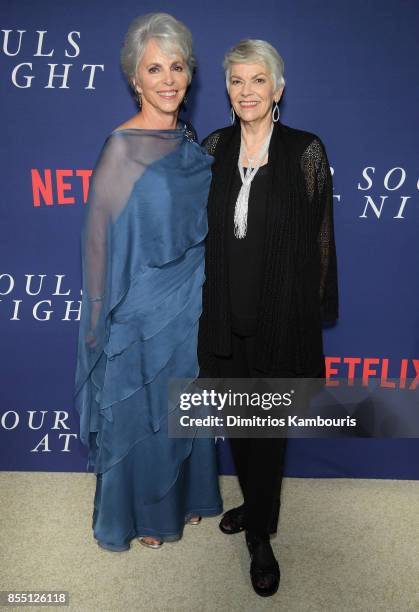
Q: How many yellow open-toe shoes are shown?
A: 0